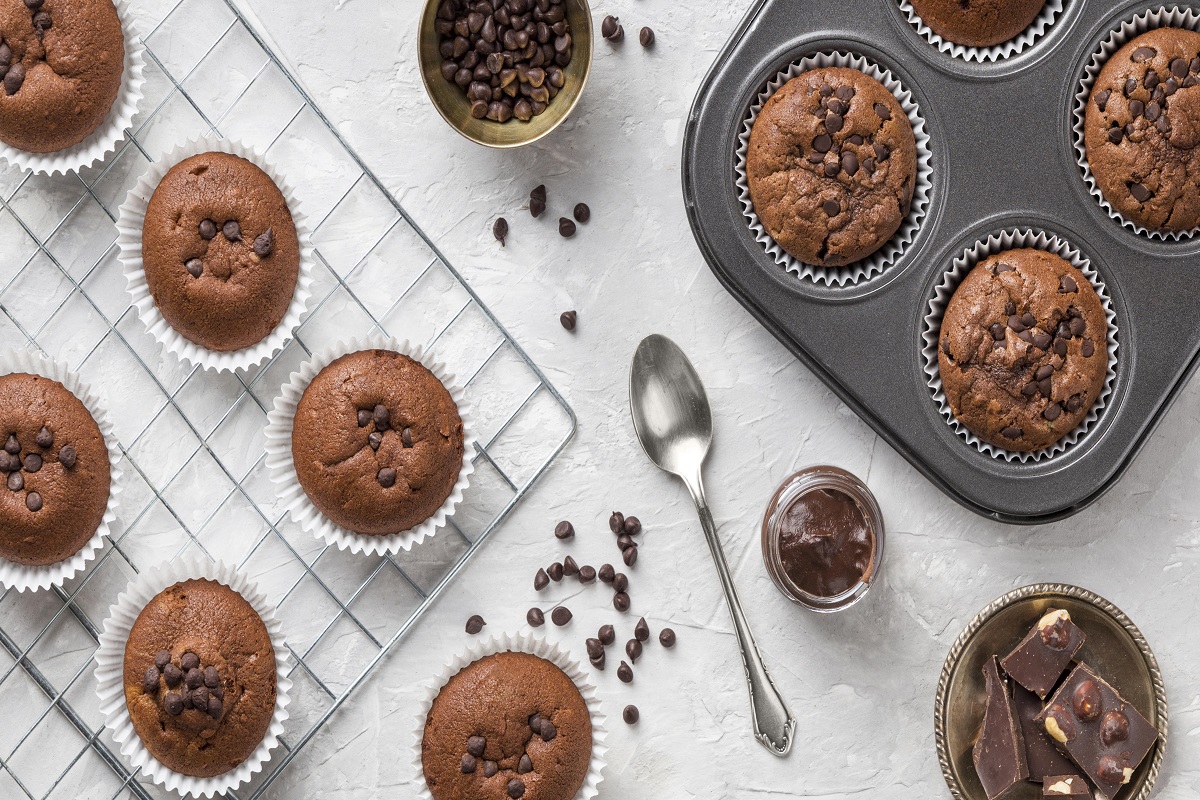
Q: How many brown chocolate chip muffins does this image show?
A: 10